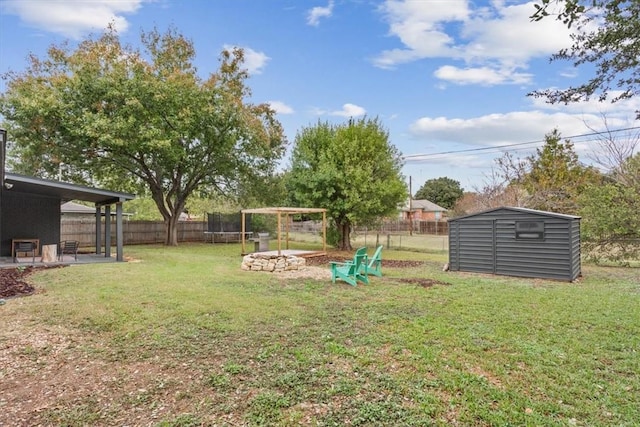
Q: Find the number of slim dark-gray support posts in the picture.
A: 3